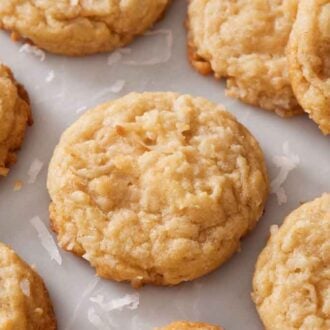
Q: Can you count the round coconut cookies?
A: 8